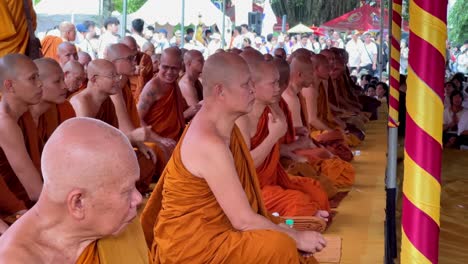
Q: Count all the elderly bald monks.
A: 1